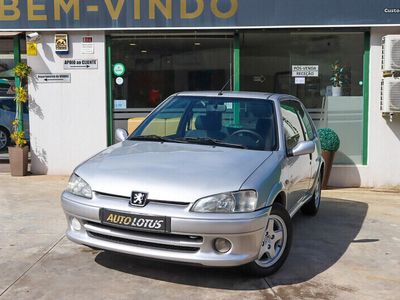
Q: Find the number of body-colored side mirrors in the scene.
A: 2